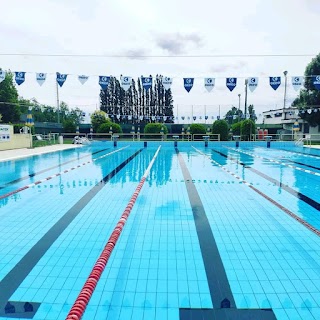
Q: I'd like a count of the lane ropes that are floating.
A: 5